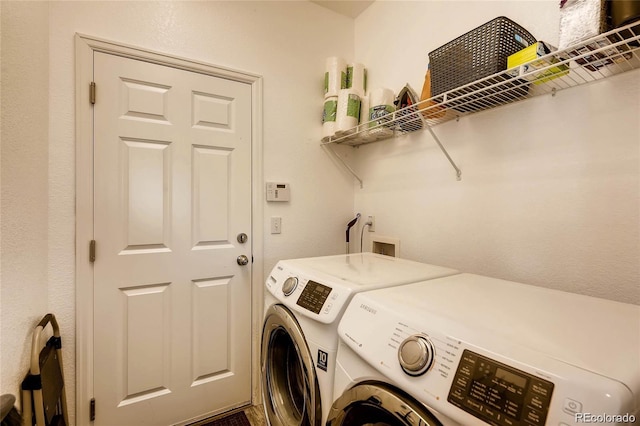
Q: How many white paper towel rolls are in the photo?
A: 6